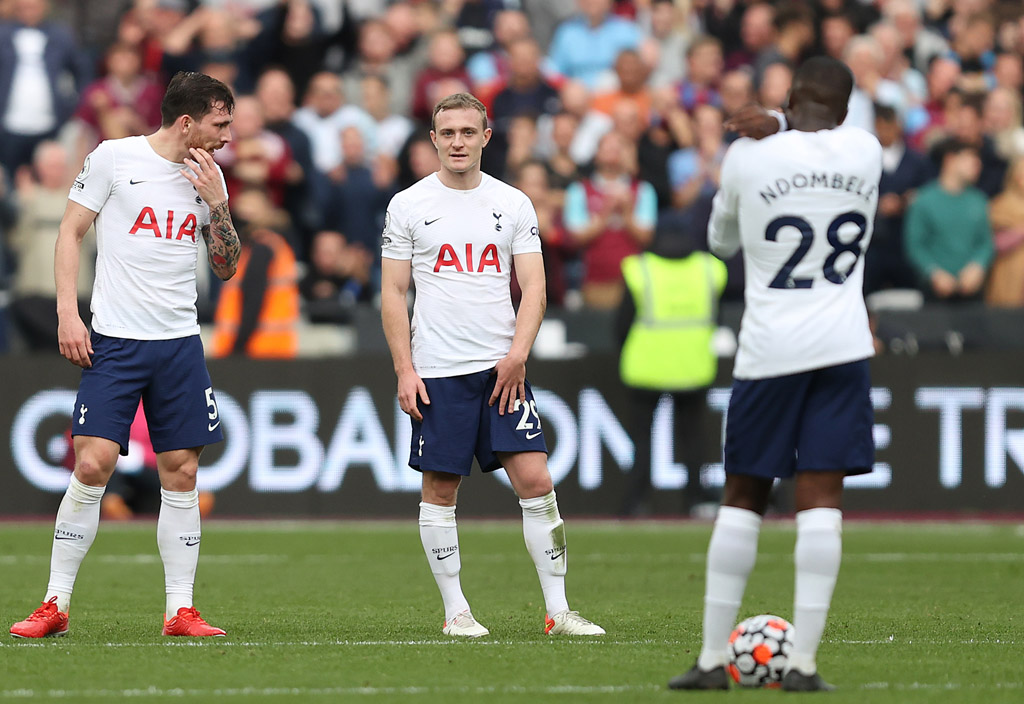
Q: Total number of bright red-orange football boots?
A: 2